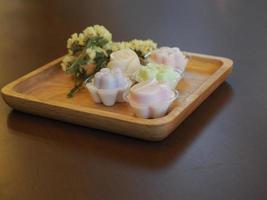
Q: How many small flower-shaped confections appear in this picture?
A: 5